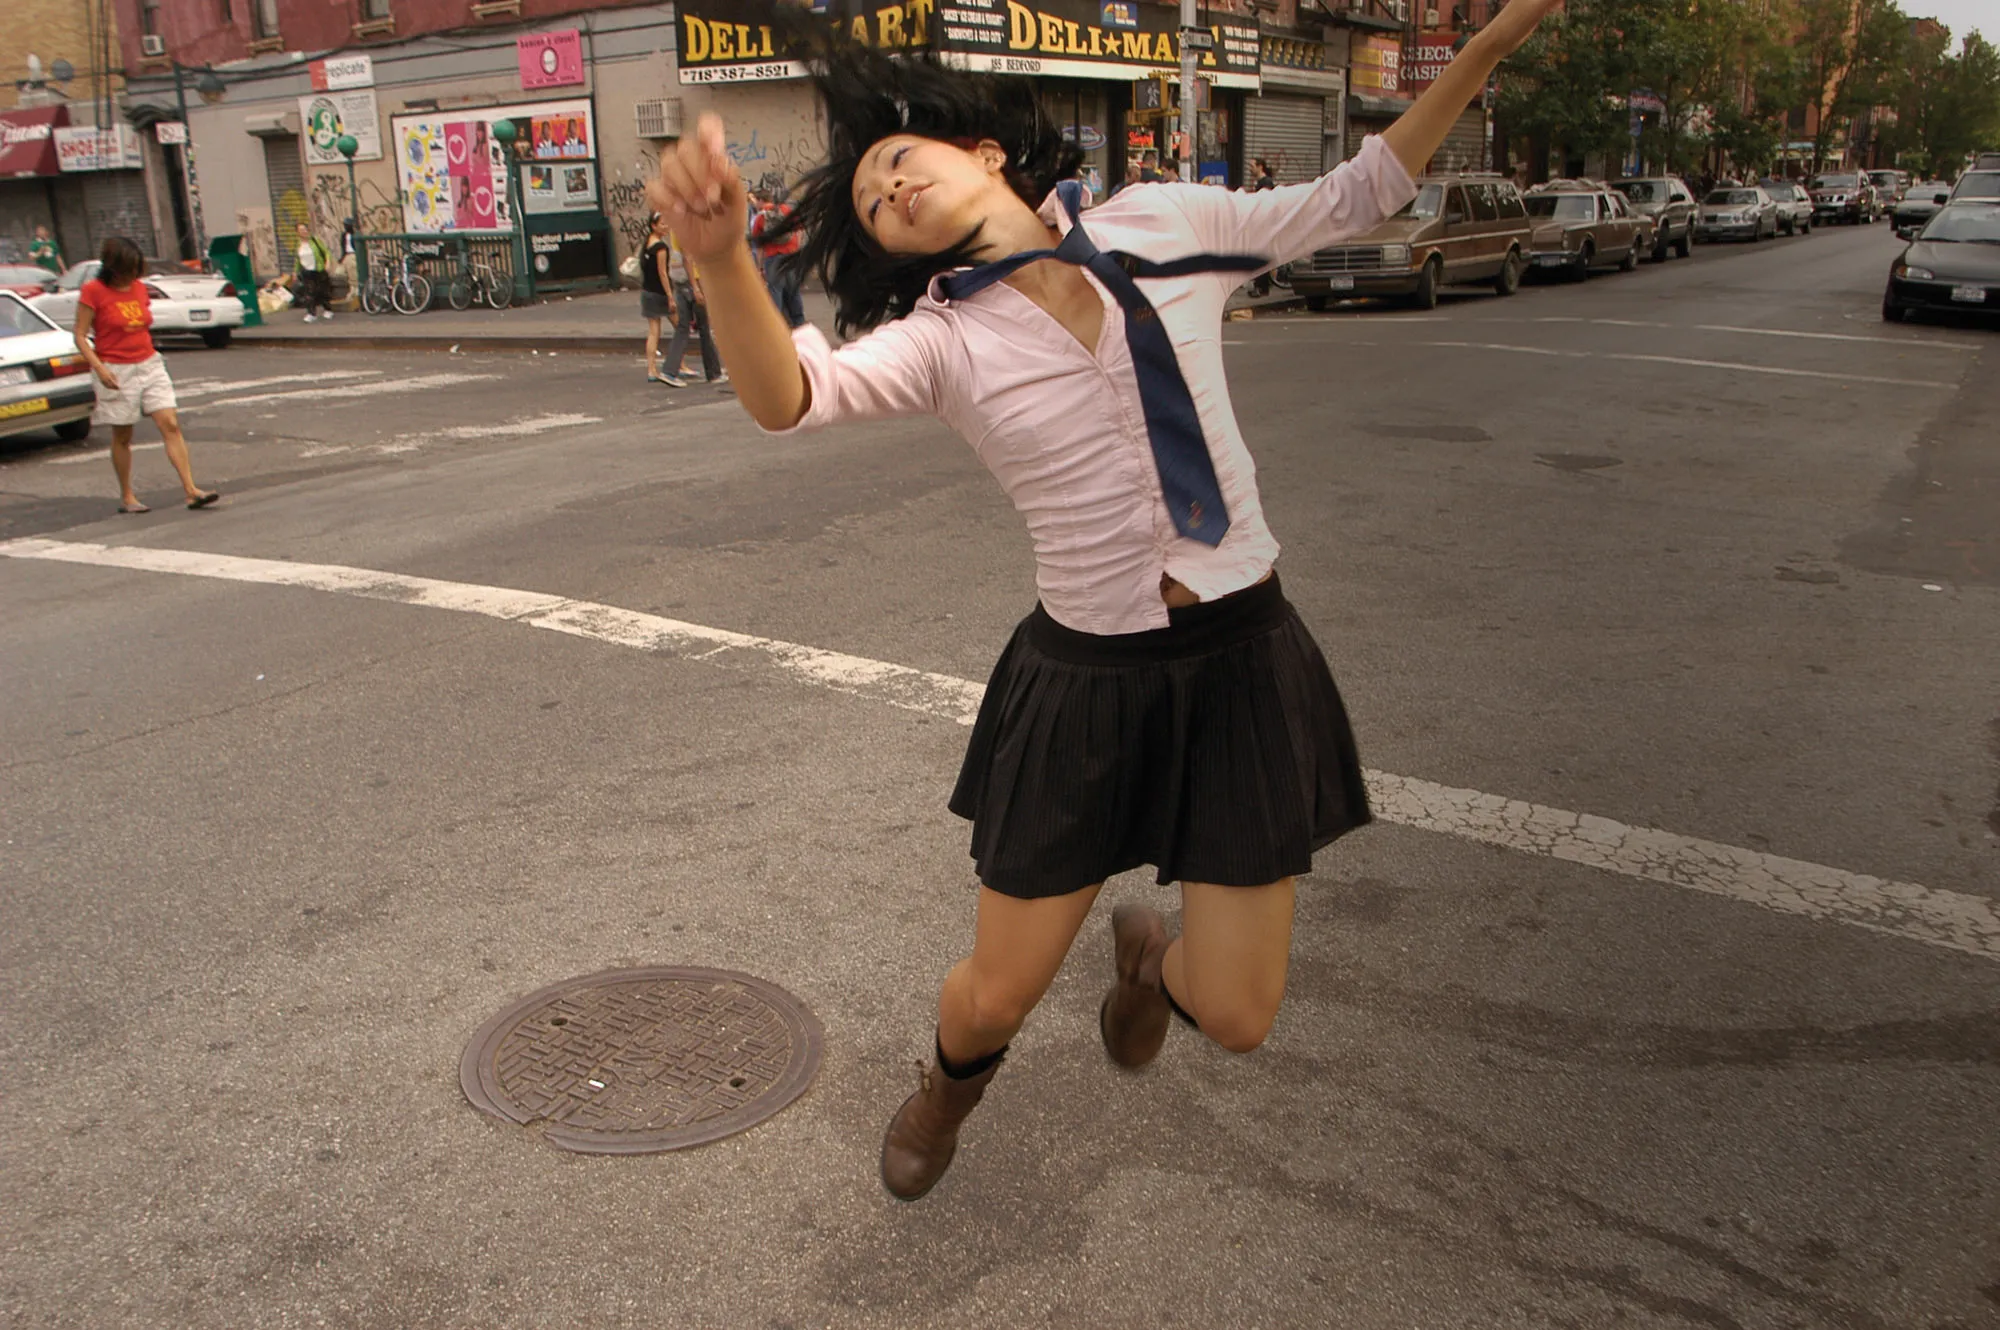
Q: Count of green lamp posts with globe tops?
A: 2